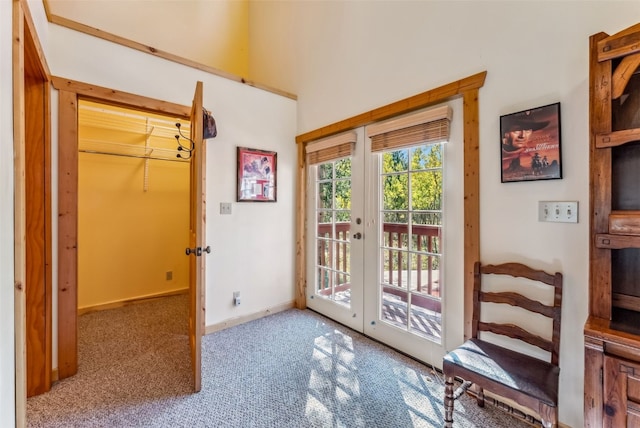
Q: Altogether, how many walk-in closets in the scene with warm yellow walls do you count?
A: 1